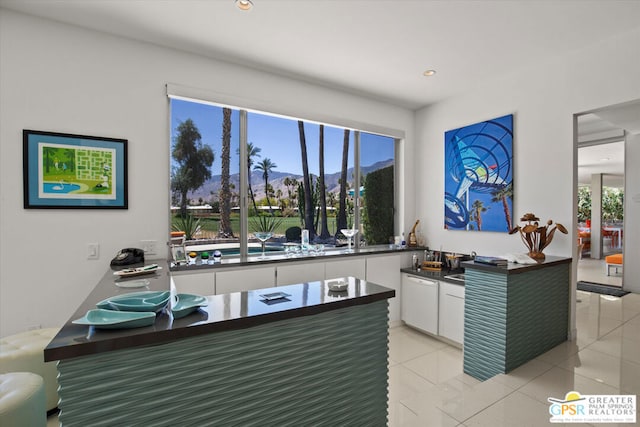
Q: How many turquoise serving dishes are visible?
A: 3